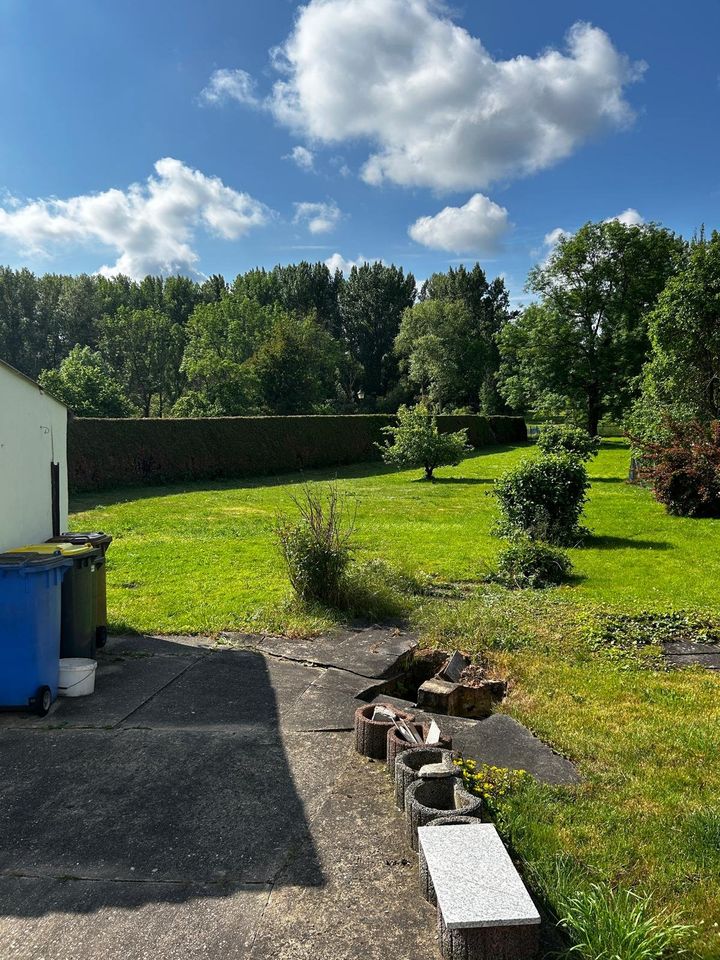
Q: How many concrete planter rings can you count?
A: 6